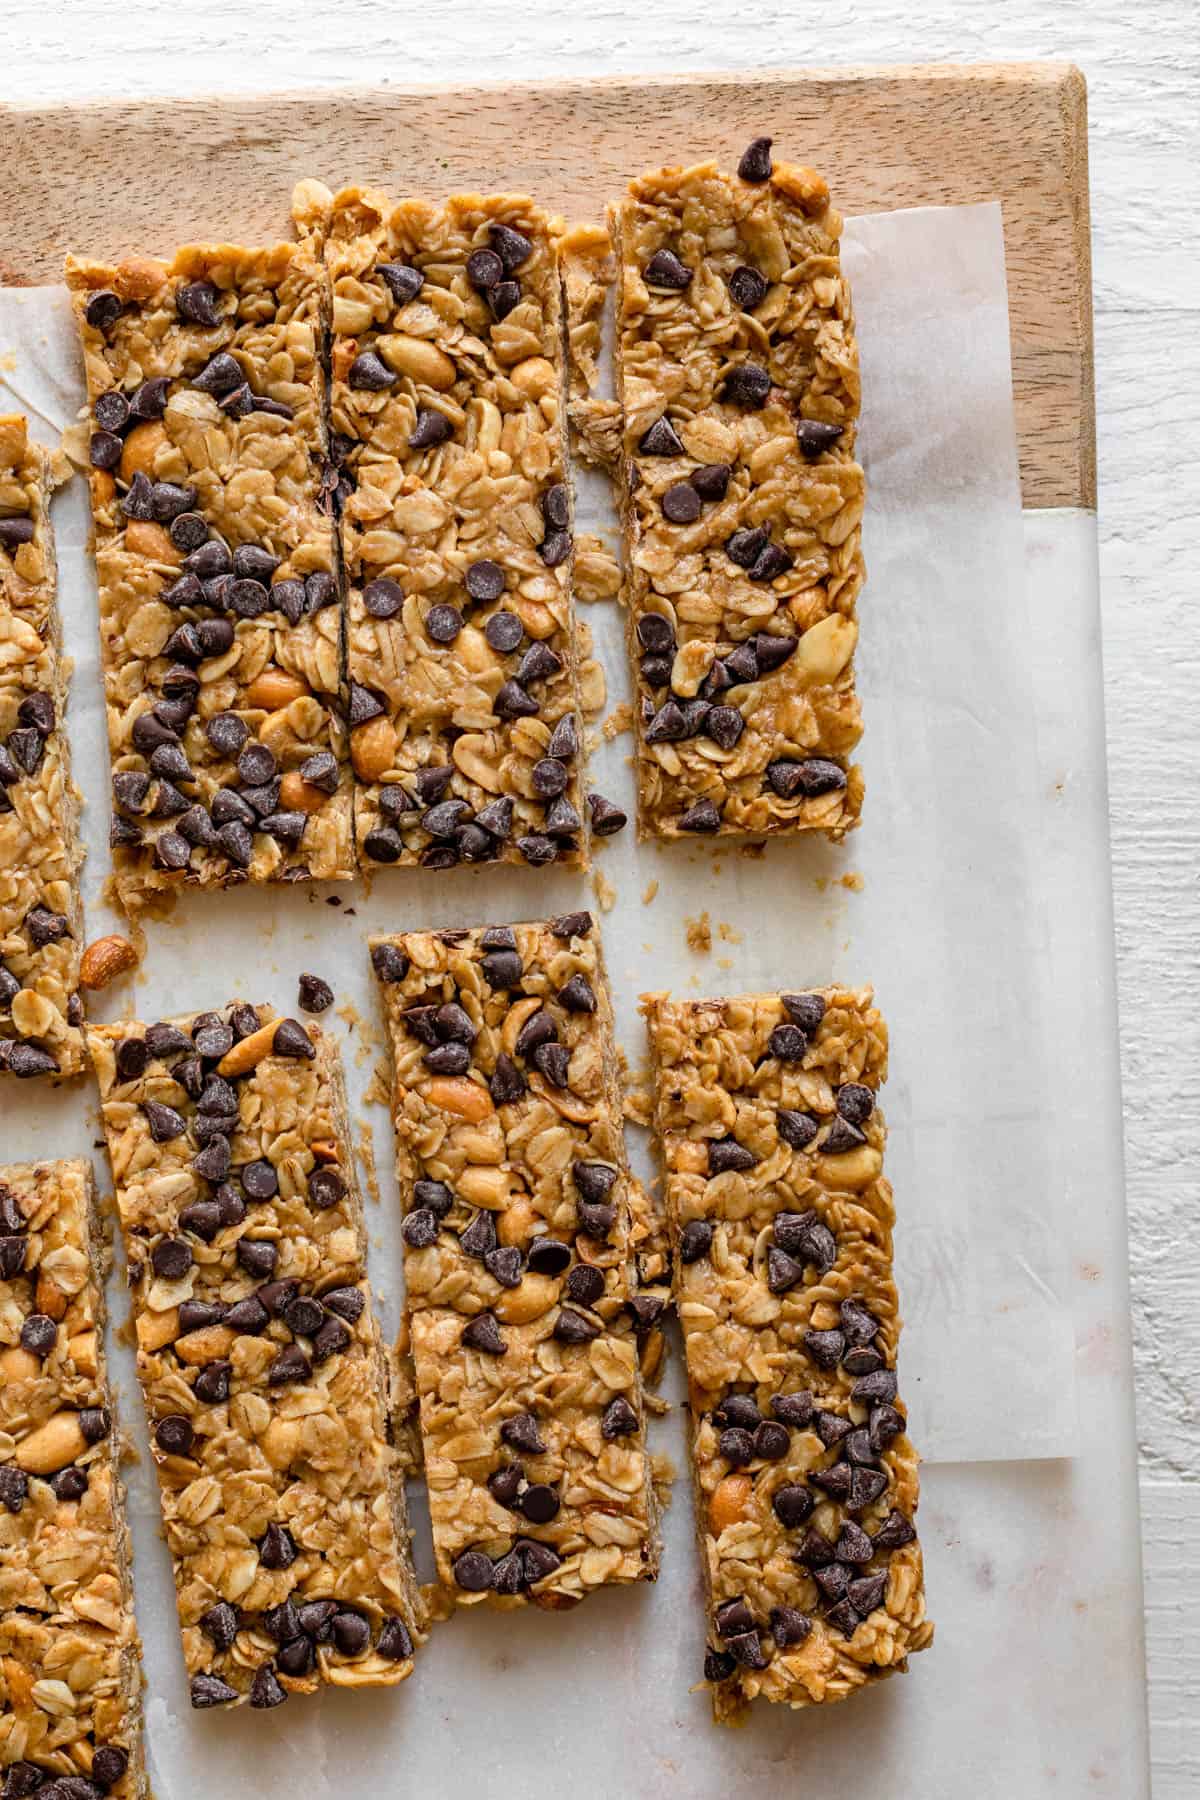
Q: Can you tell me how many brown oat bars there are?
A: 8